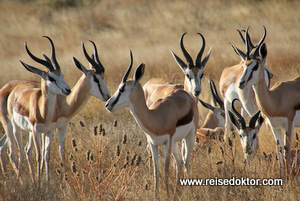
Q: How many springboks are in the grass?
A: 8